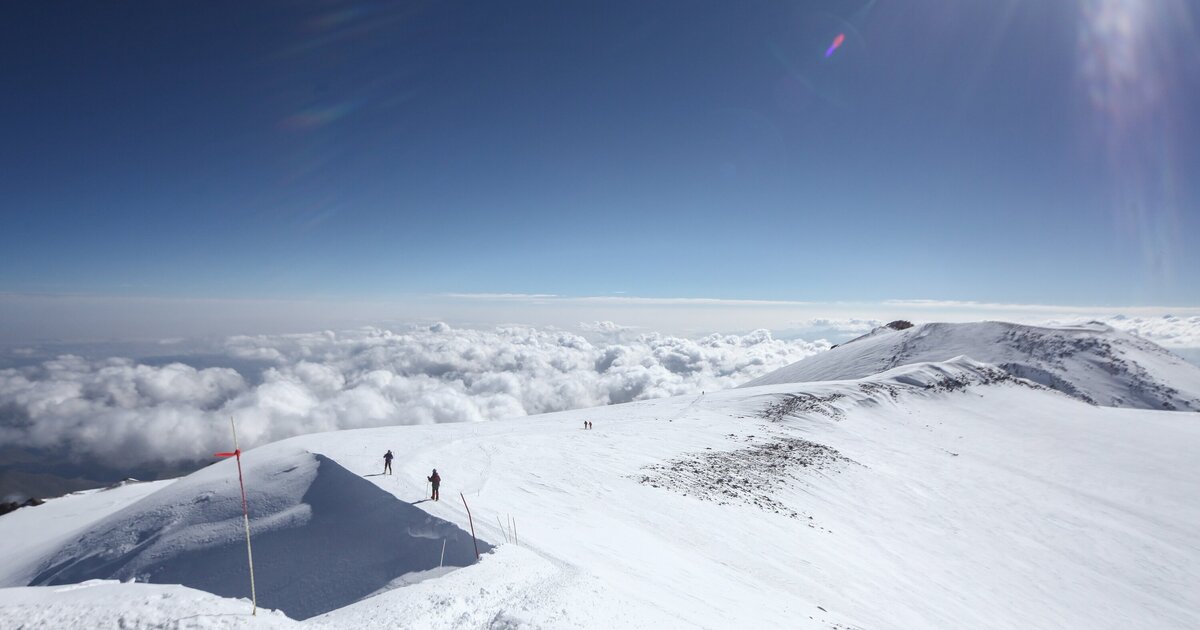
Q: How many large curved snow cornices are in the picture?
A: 1